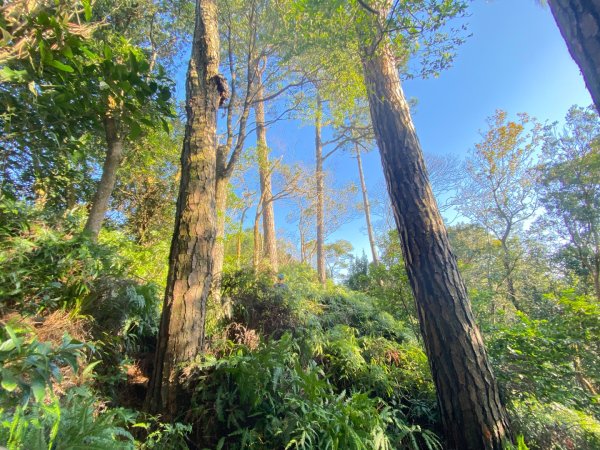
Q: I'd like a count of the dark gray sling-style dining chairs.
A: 0